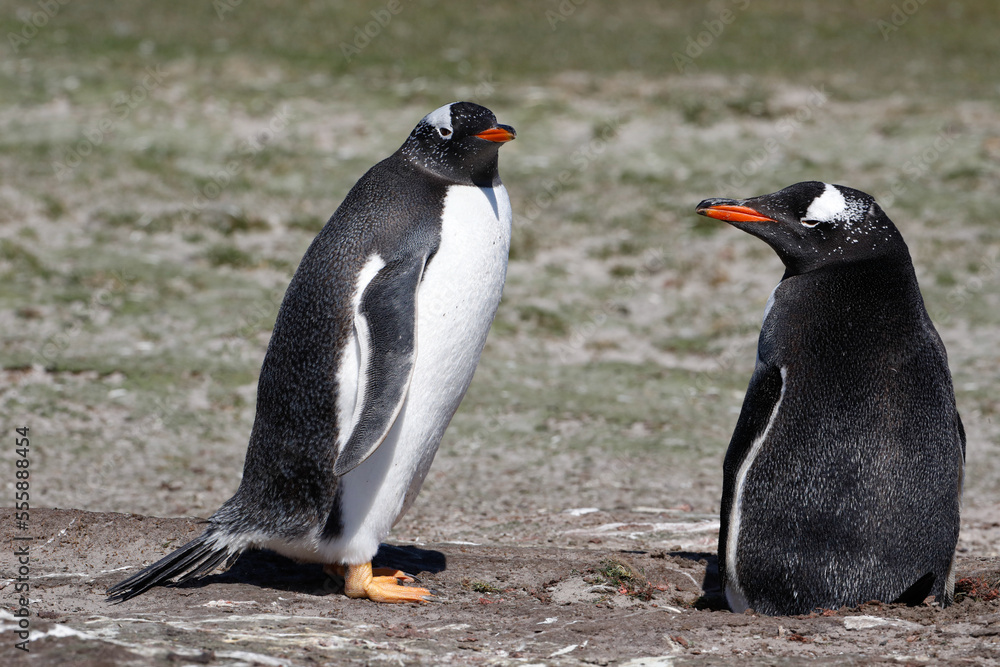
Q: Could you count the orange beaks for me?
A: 2